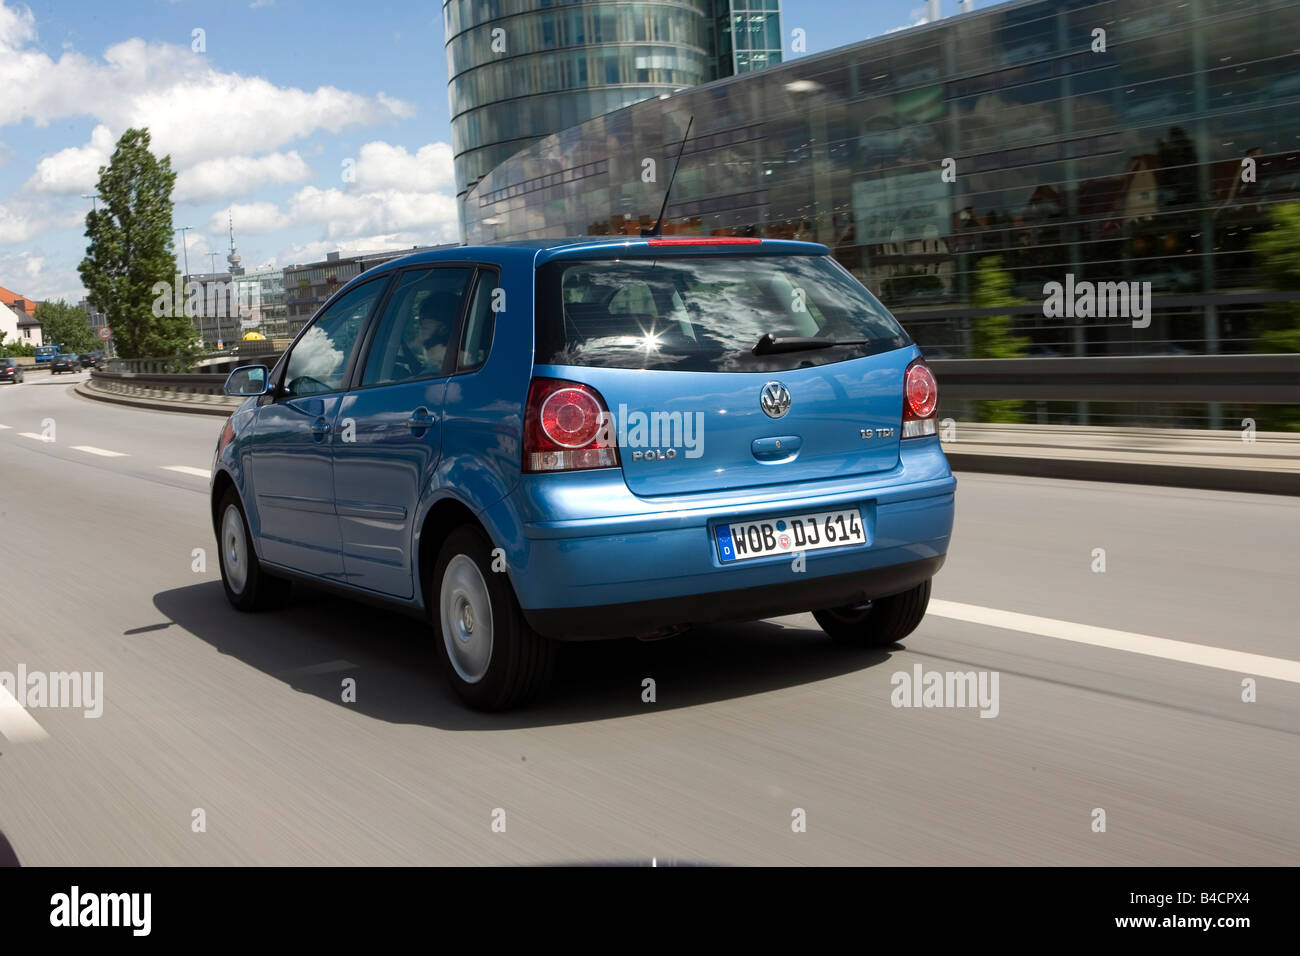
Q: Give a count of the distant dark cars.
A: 3